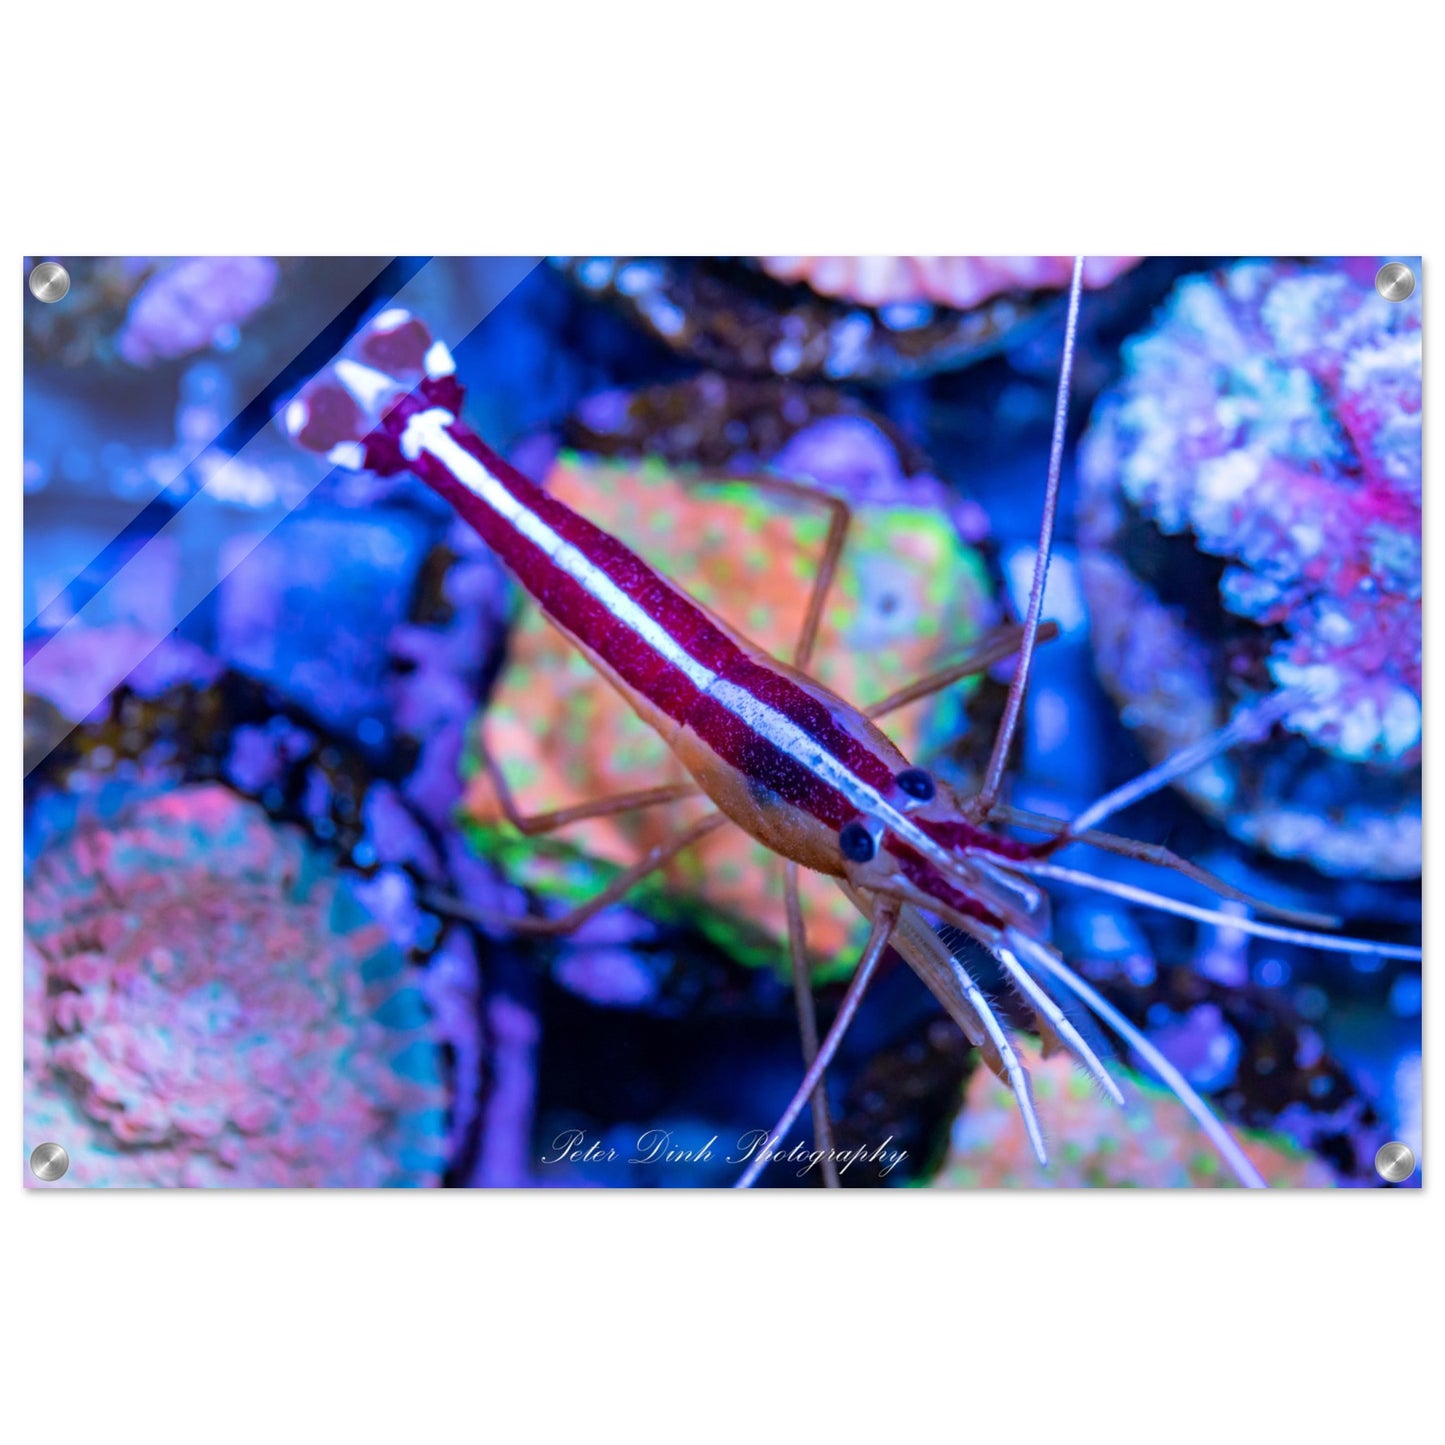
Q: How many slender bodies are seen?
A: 1